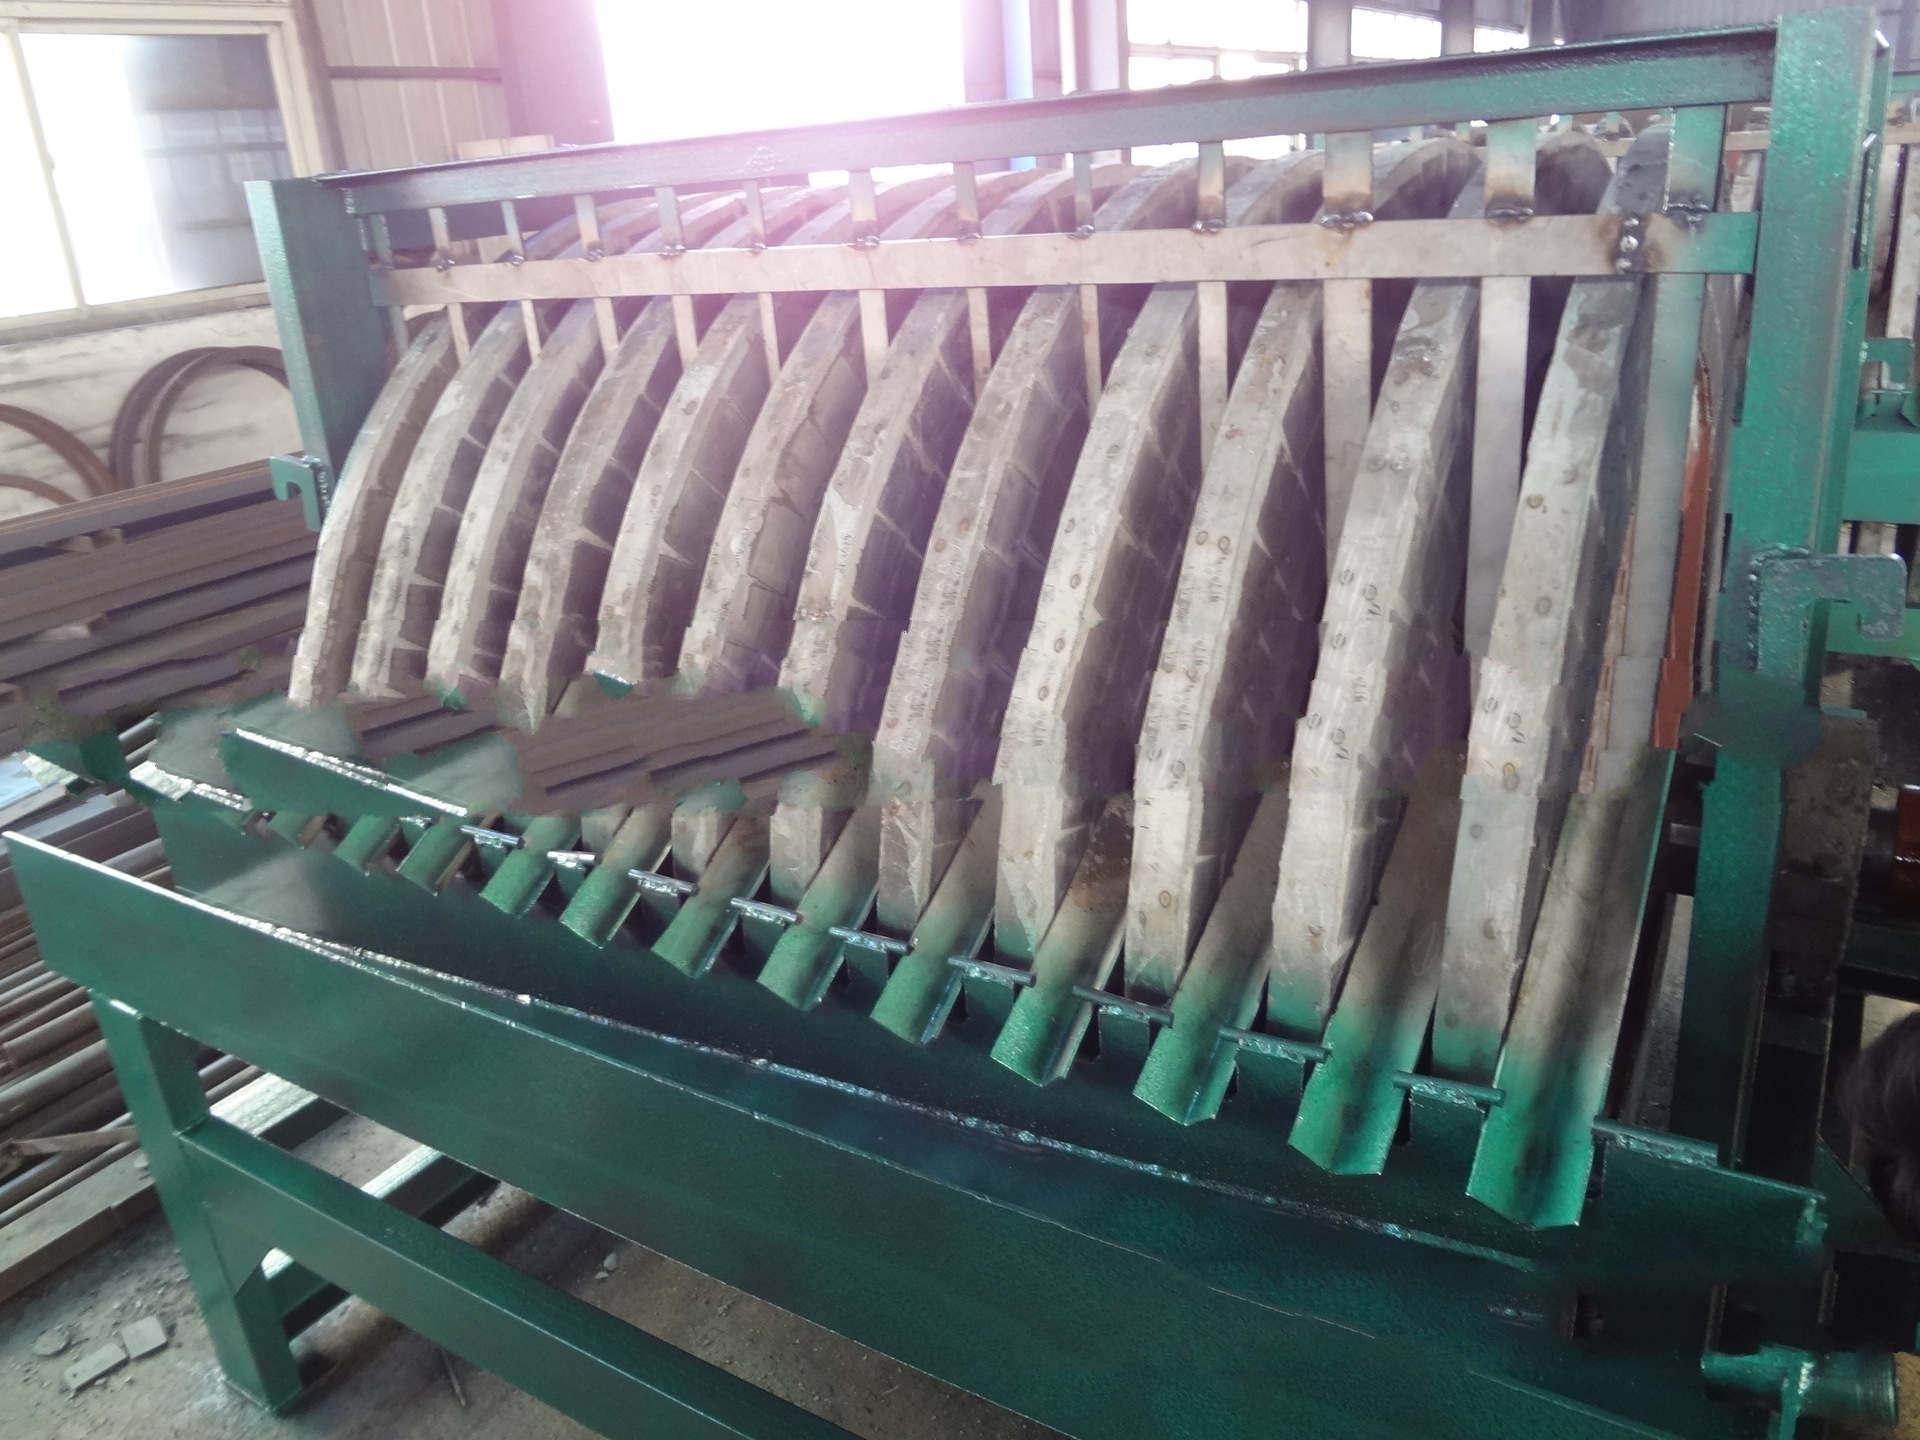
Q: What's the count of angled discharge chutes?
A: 13